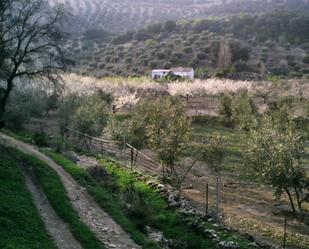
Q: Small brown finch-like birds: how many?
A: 0